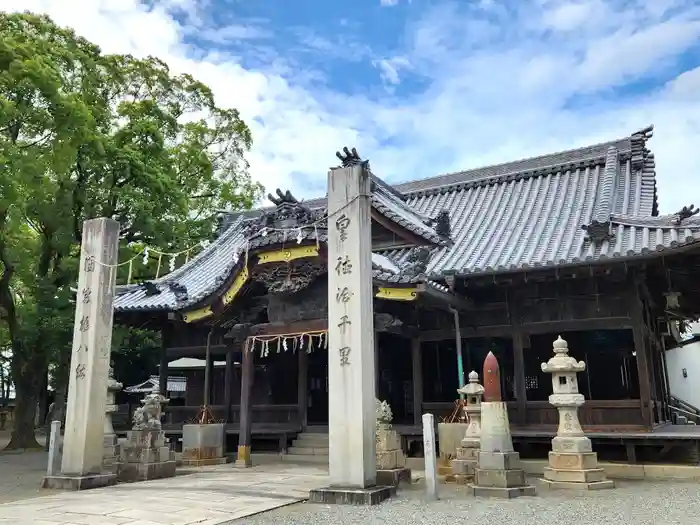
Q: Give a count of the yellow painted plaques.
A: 4